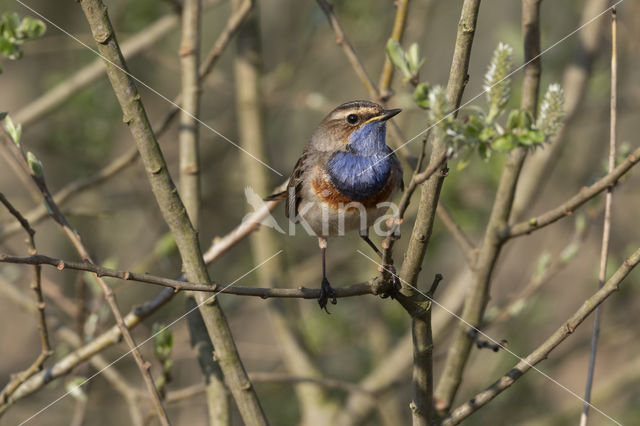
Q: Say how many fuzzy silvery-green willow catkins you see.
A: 3